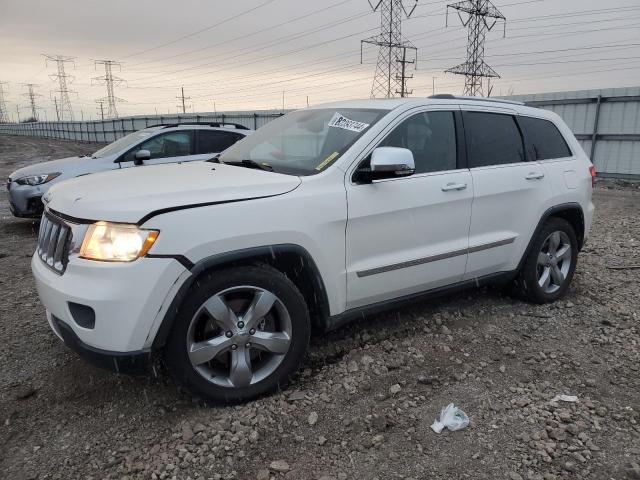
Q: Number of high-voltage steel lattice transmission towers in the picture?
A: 6